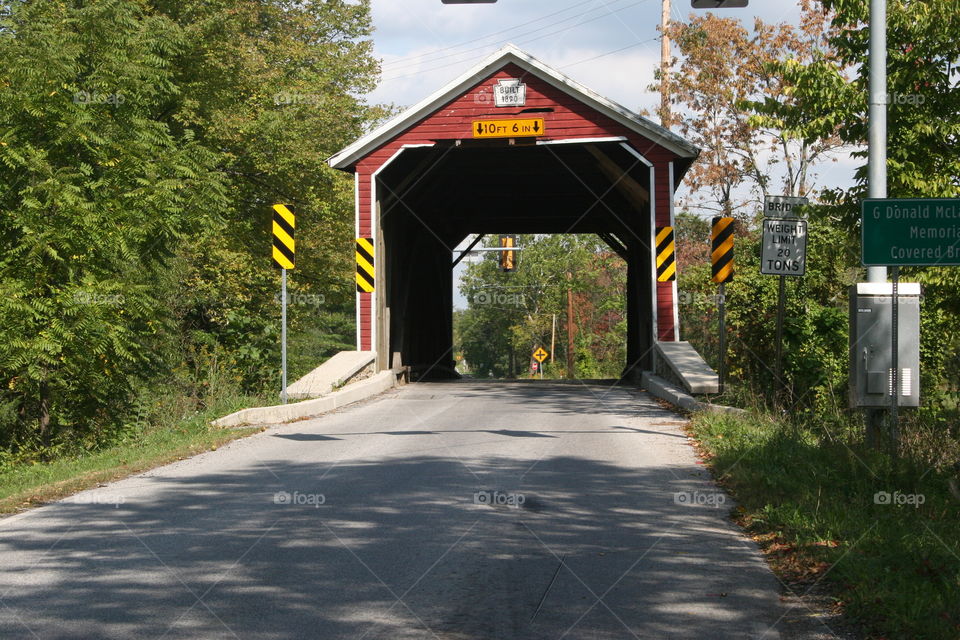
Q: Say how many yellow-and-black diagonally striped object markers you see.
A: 4